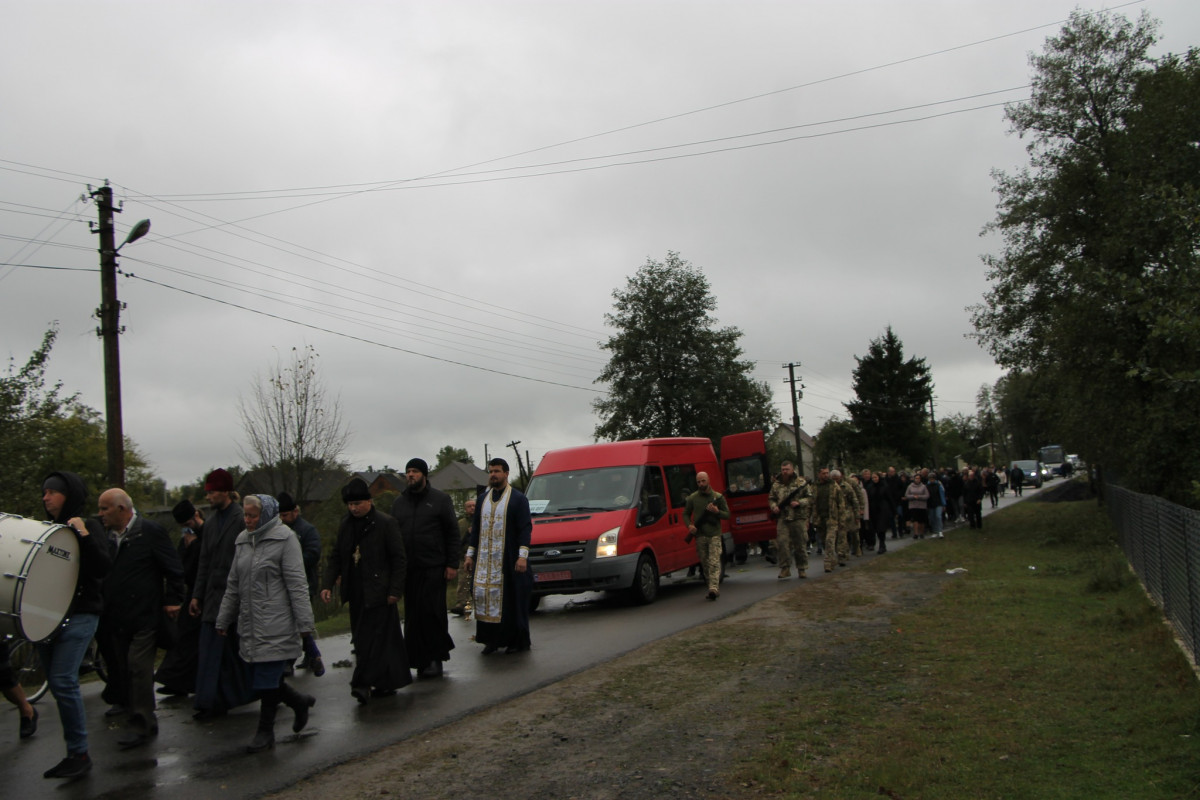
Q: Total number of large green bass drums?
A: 0